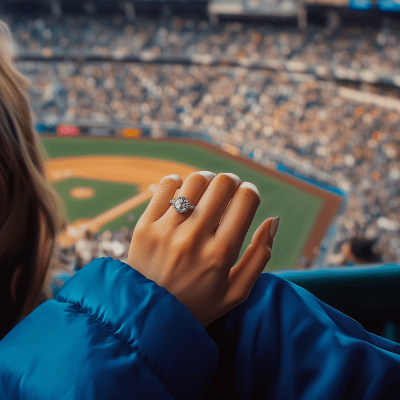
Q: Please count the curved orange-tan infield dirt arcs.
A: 1